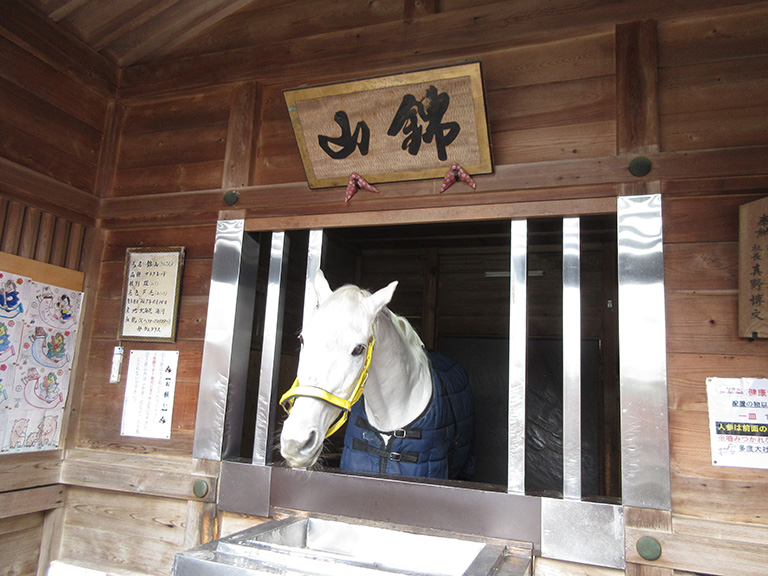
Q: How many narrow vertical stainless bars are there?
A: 4